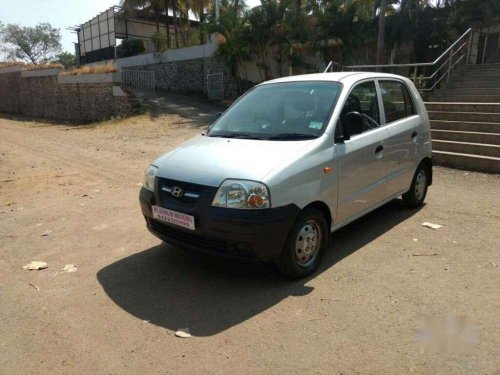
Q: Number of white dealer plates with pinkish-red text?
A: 1